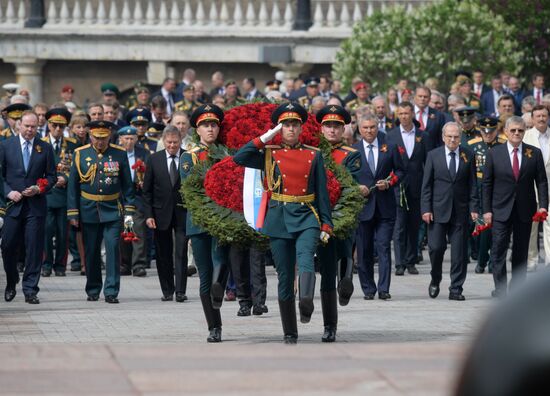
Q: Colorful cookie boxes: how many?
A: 0